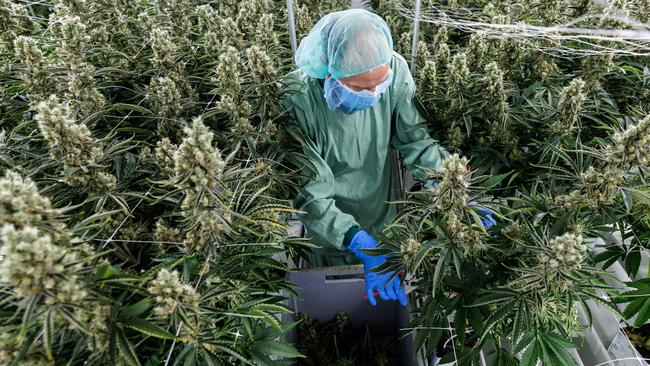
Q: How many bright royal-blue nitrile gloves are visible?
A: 2